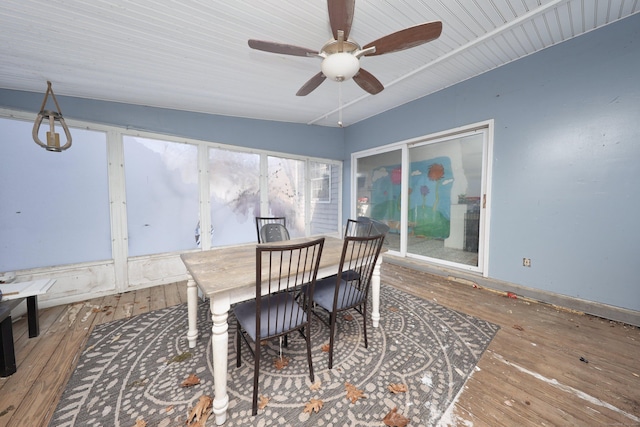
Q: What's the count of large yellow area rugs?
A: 0